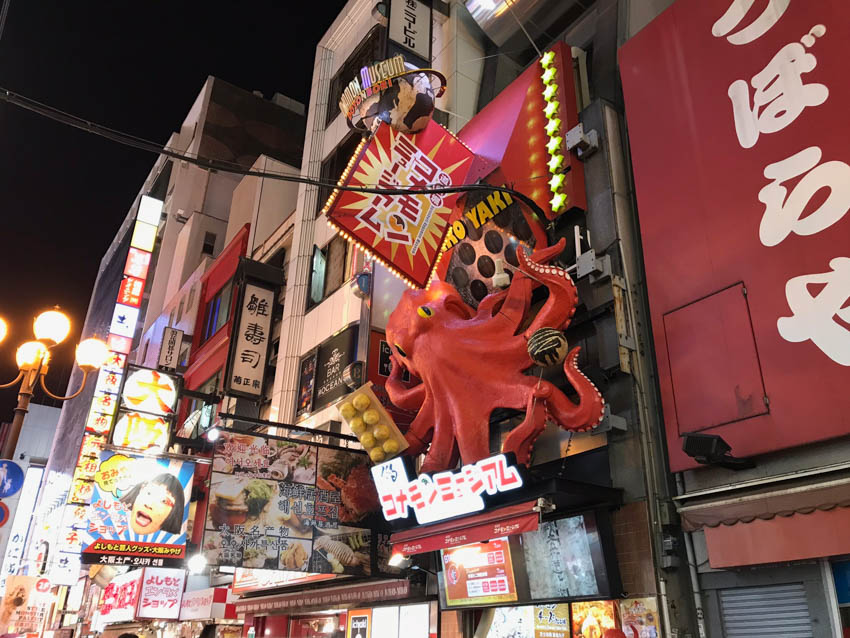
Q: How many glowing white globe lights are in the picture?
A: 4